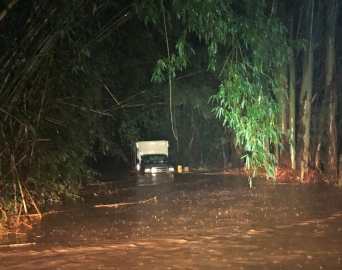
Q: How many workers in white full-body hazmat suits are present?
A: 0